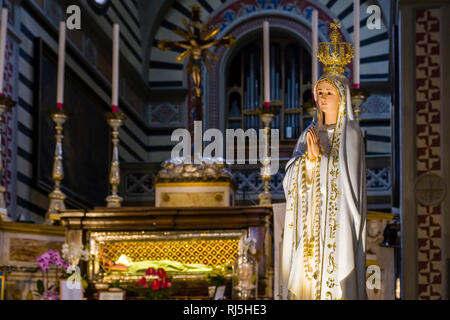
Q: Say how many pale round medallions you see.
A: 1